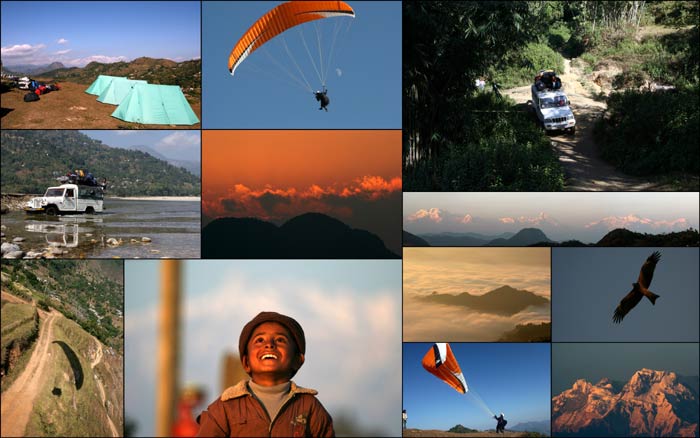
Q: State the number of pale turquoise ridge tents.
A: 3